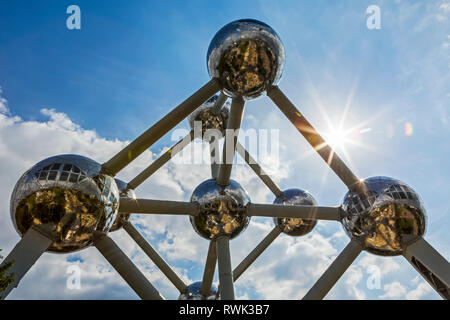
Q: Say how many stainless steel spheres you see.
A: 8